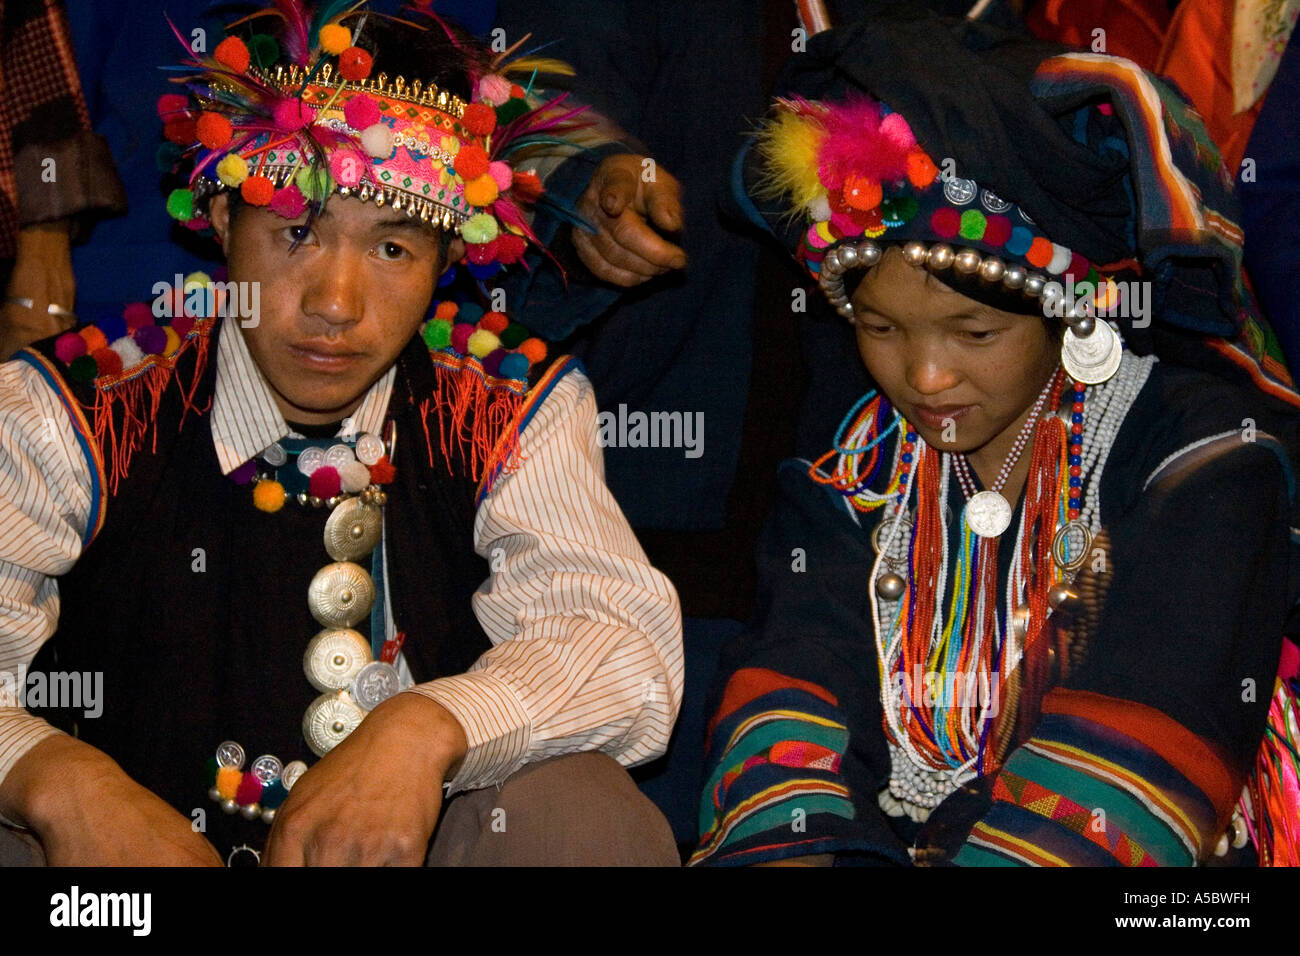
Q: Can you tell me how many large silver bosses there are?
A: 4